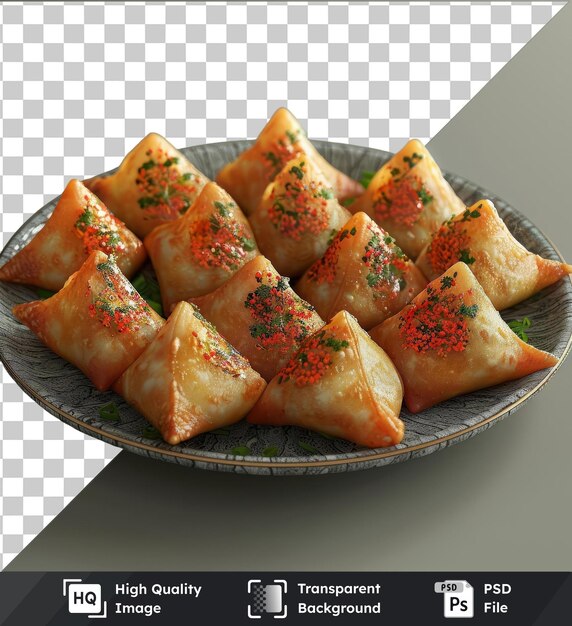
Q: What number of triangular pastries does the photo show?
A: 13